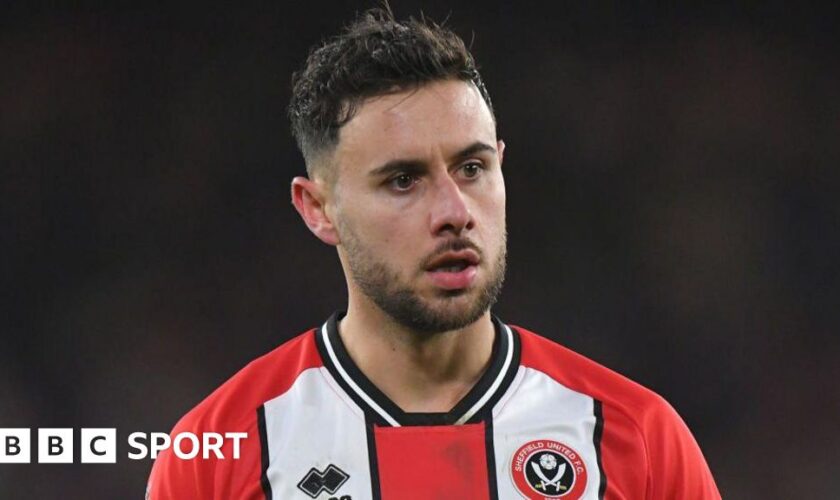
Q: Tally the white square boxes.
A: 3